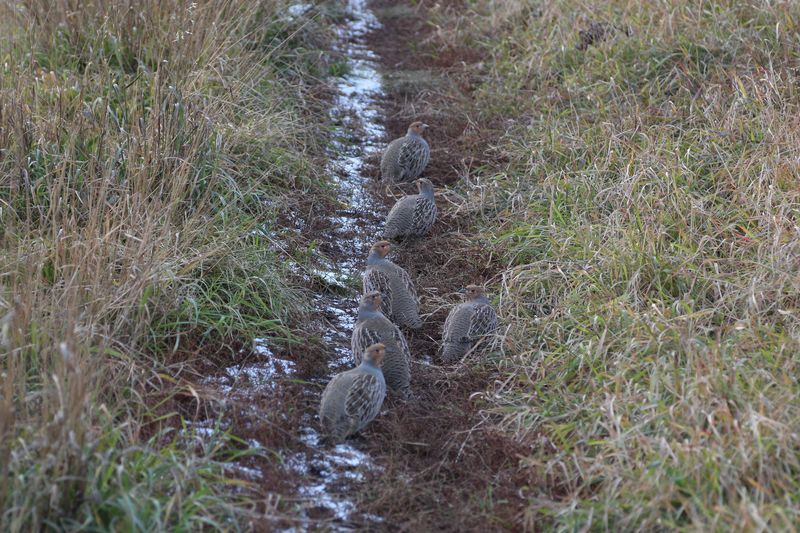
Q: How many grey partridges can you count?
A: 6